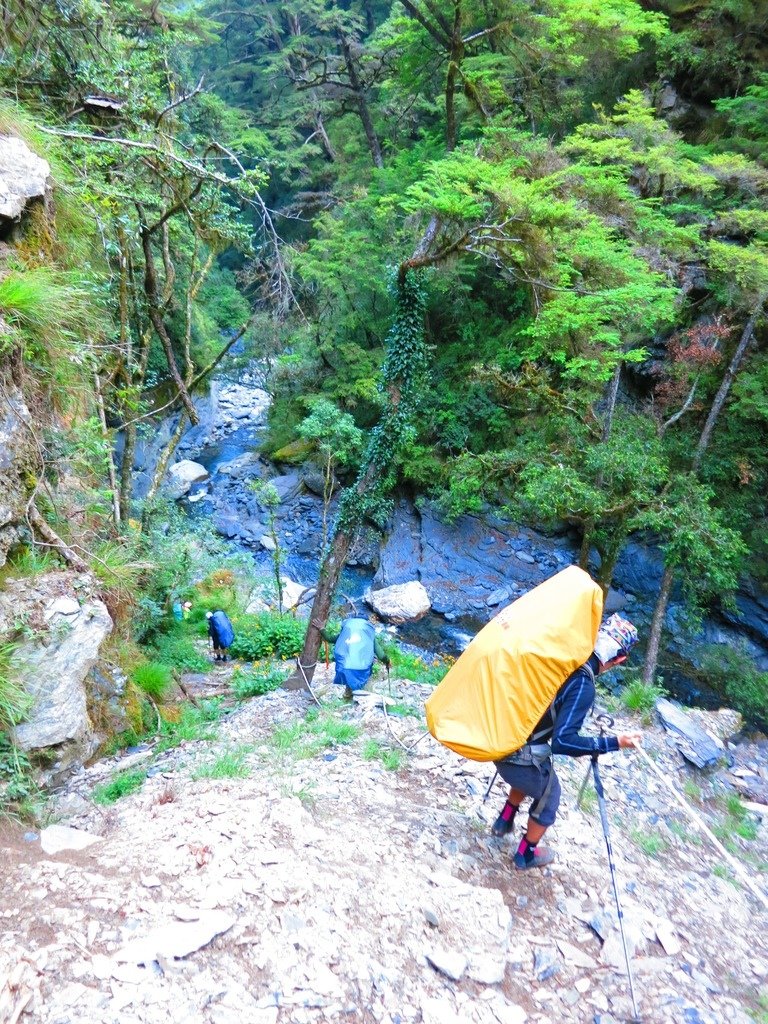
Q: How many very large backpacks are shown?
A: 3